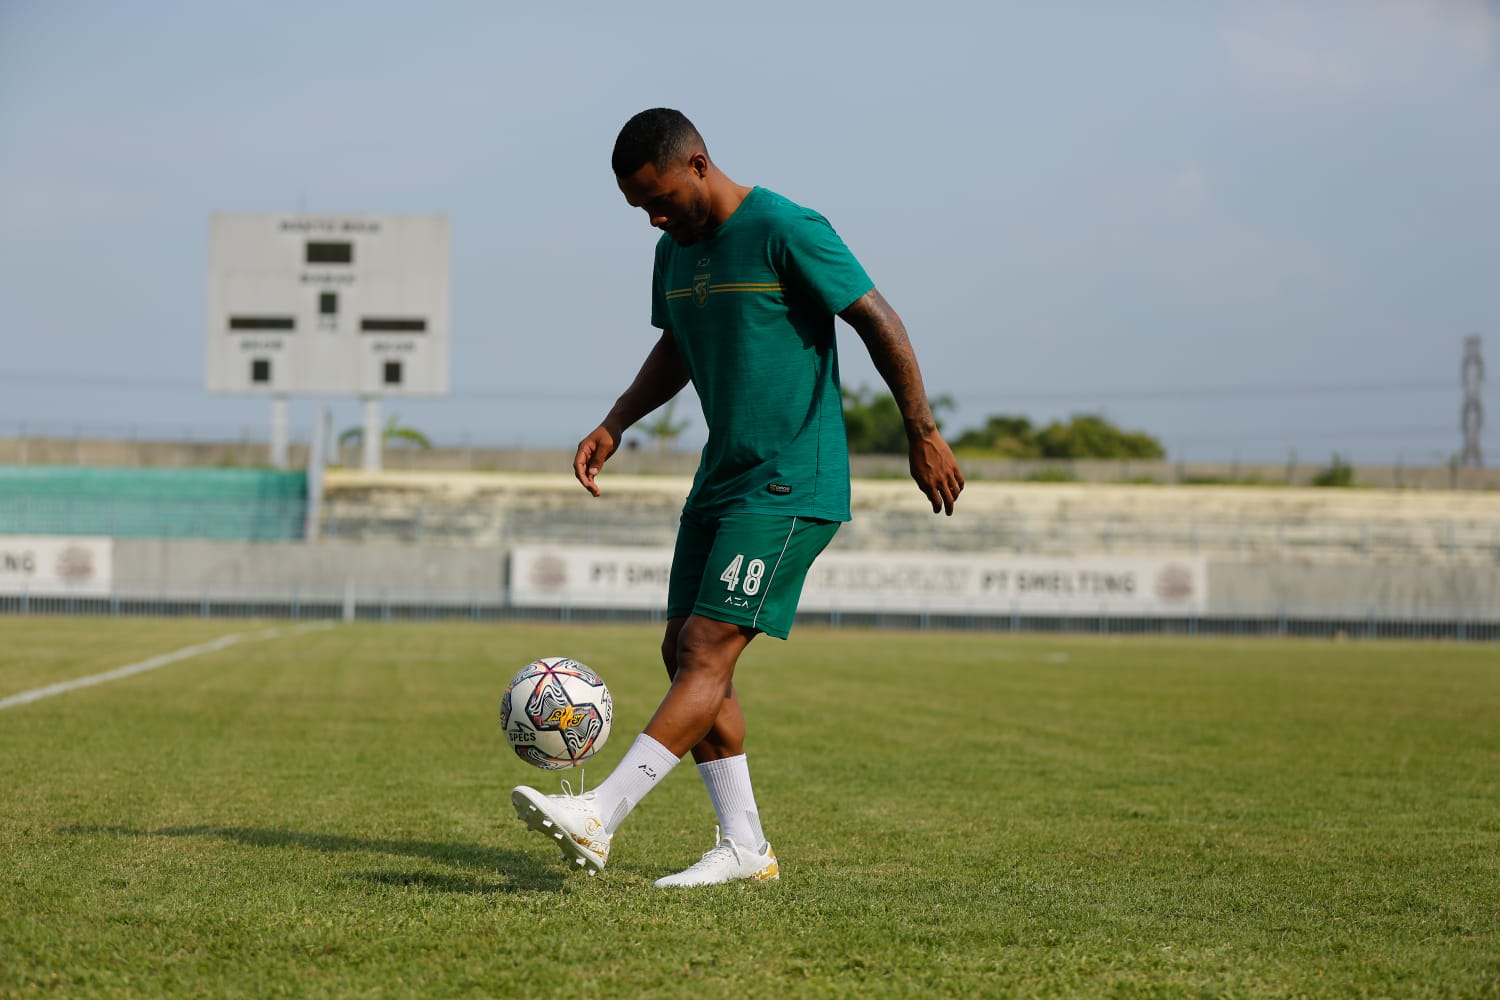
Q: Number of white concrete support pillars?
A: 2